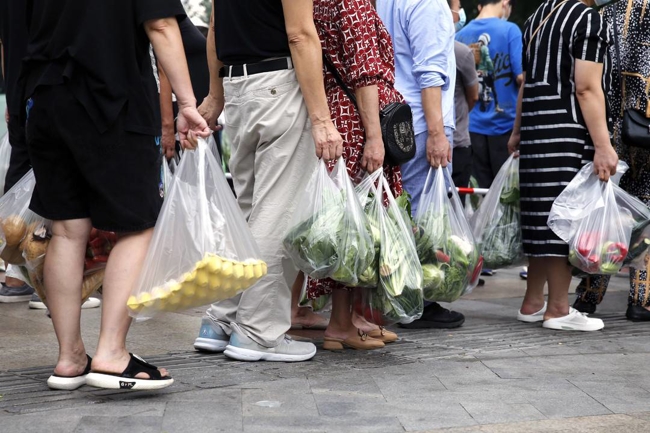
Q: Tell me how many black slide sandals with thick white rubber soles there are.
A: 2